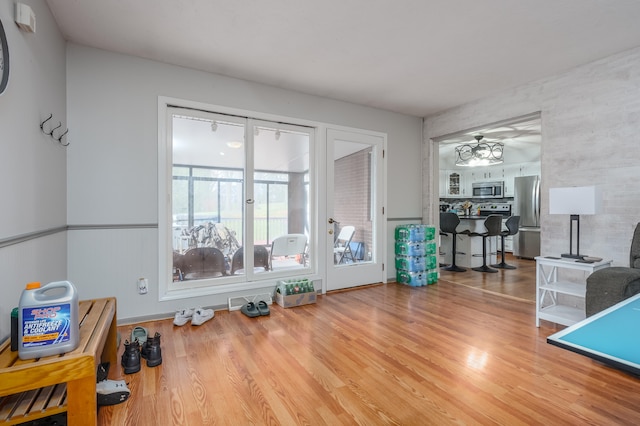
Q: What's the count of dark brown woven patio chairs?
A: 3